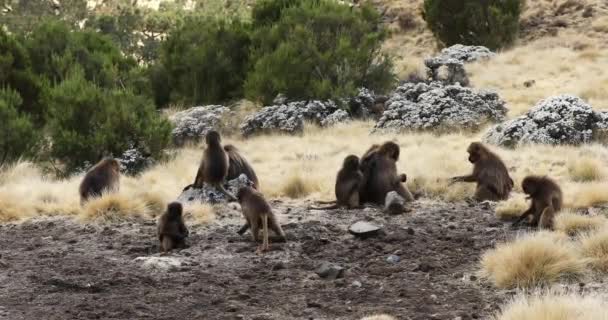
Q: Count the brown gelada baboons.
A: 10